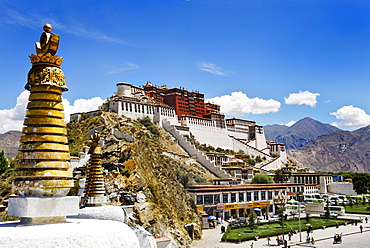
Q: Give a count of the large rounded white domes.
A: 2